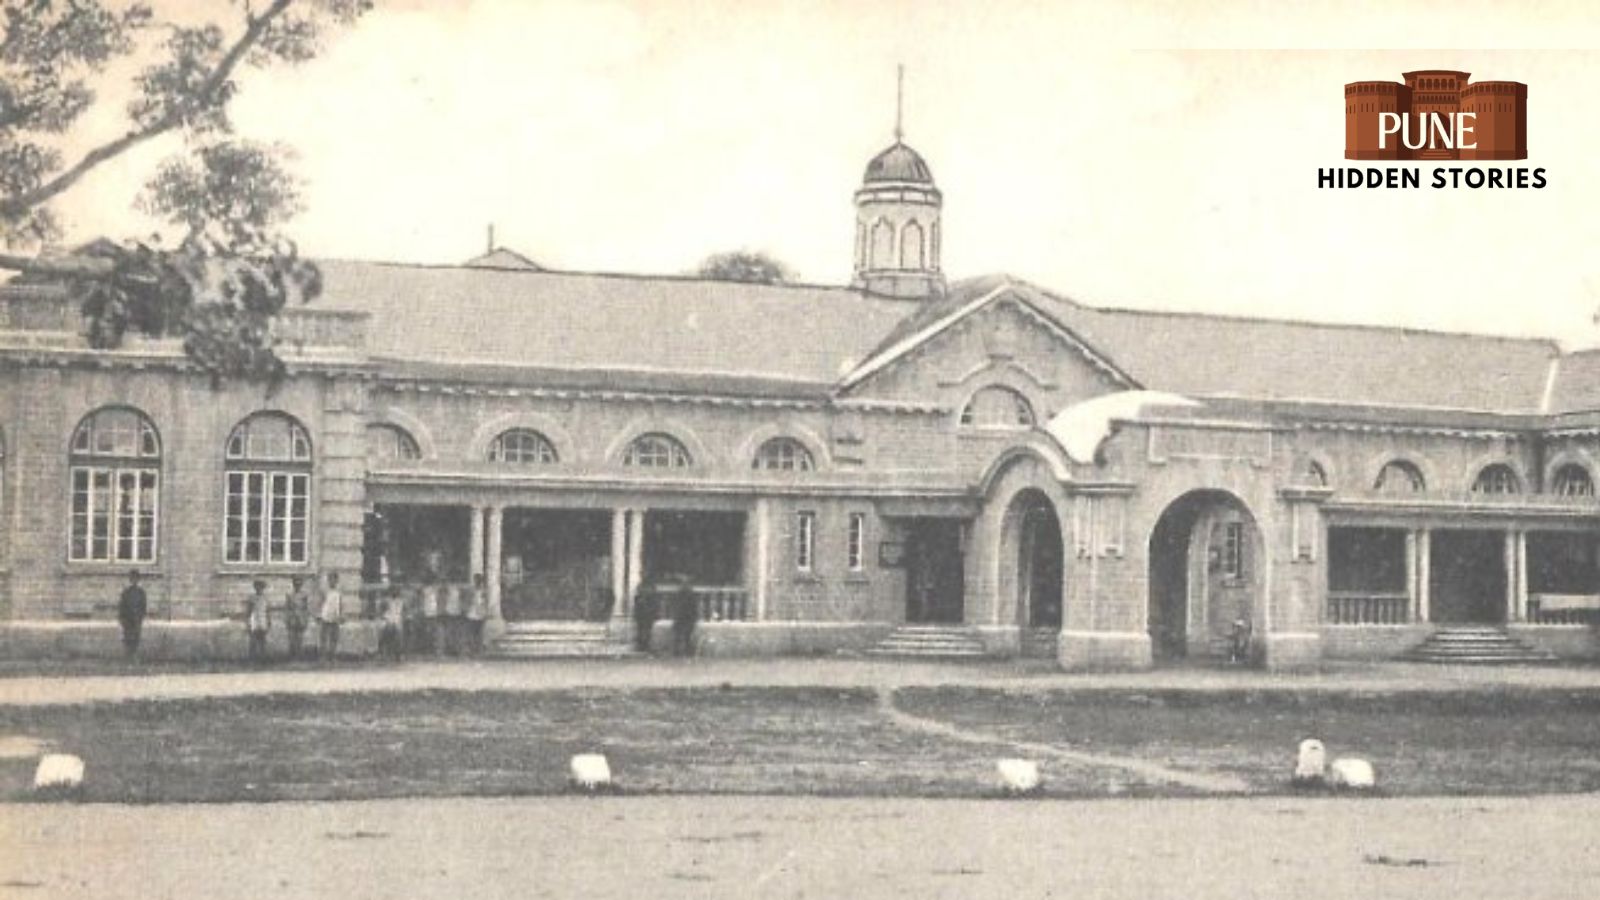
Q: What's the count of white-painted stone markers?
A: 5